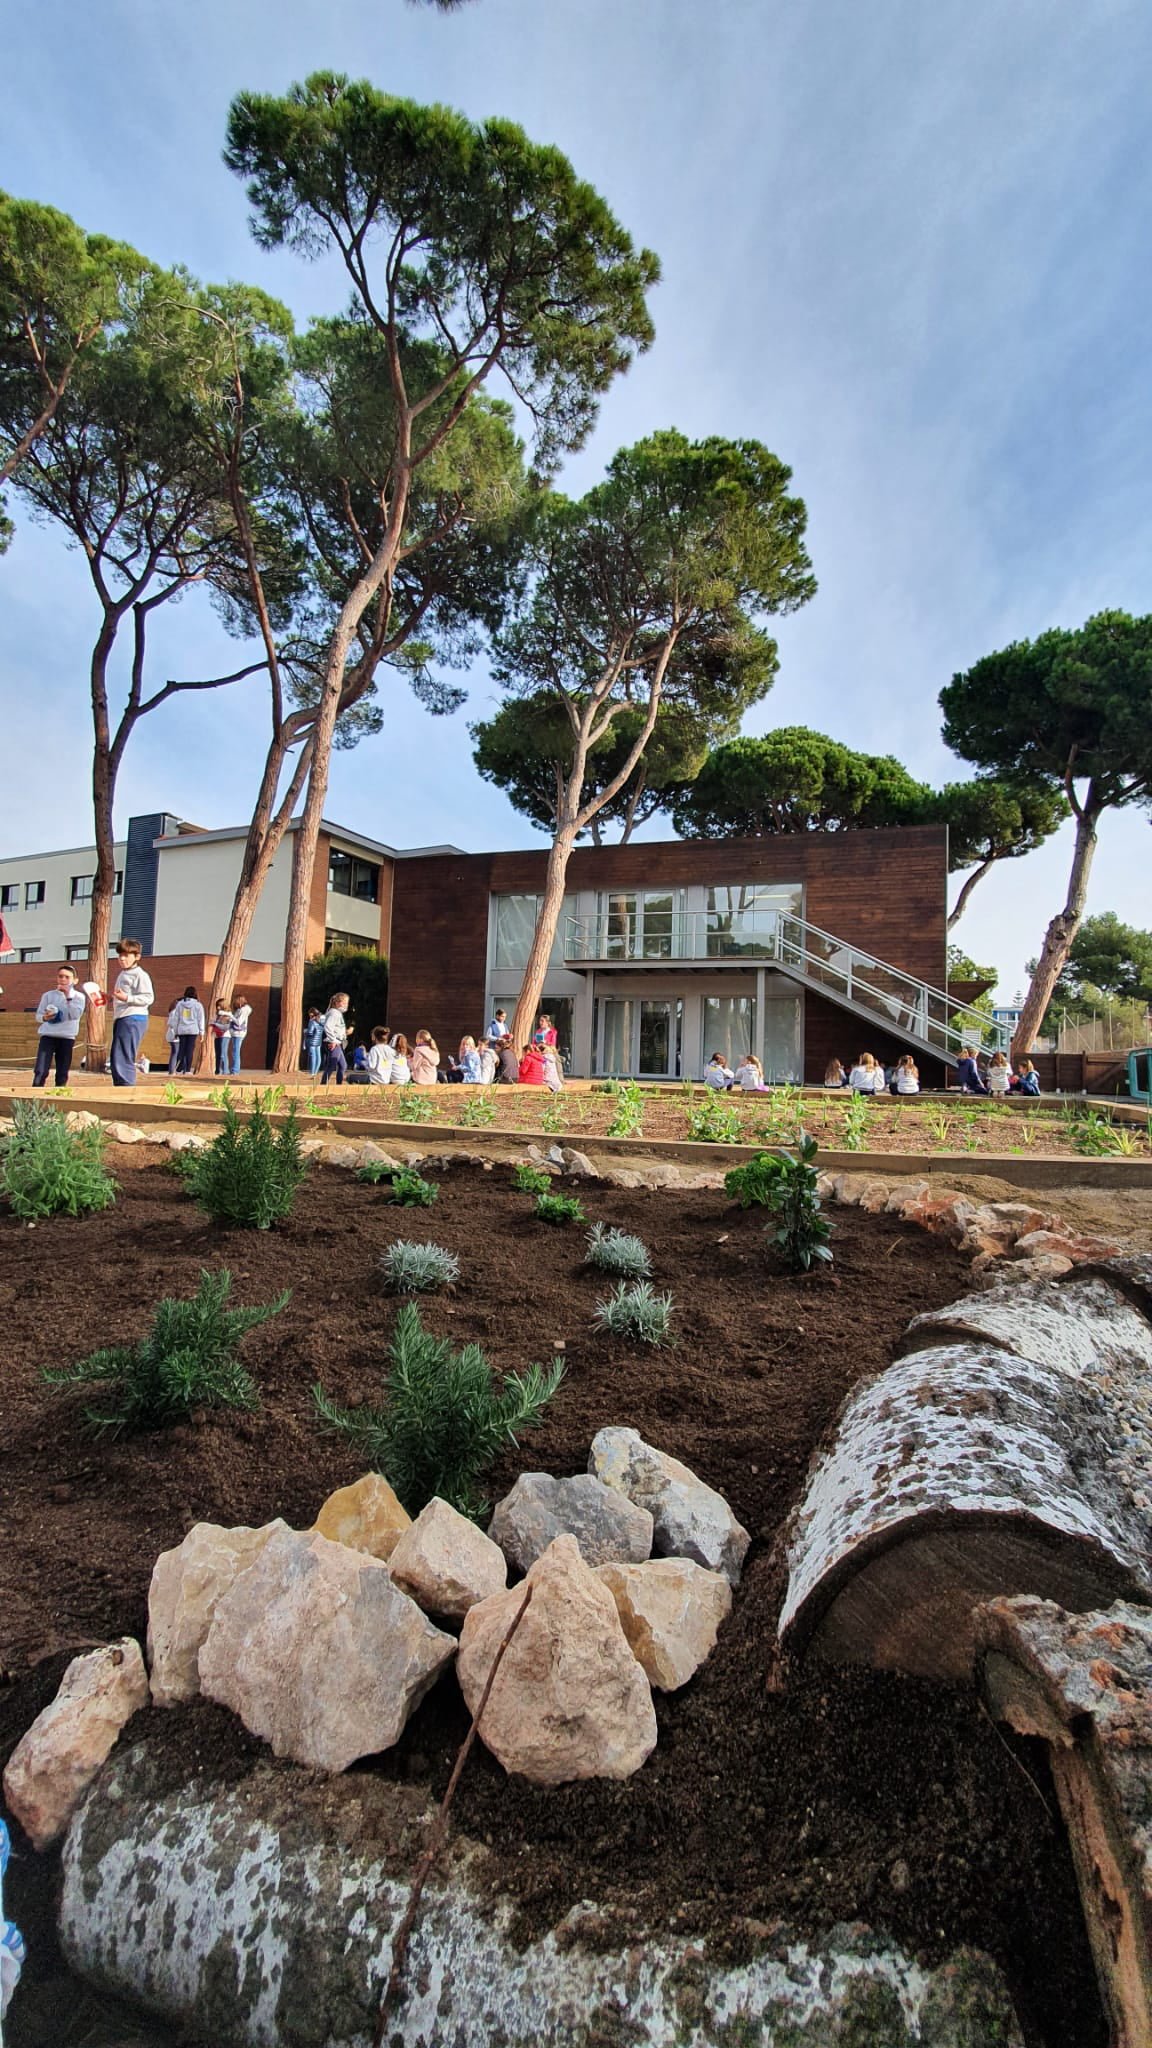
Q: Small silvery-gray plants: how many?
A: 3